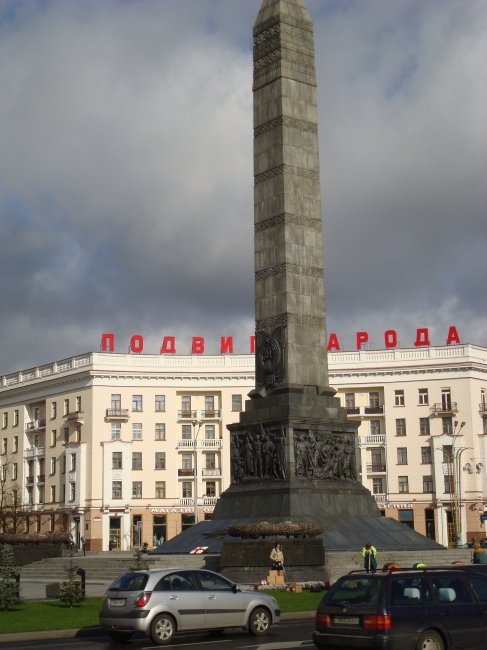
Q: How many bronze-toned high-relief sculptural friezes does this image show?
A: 2